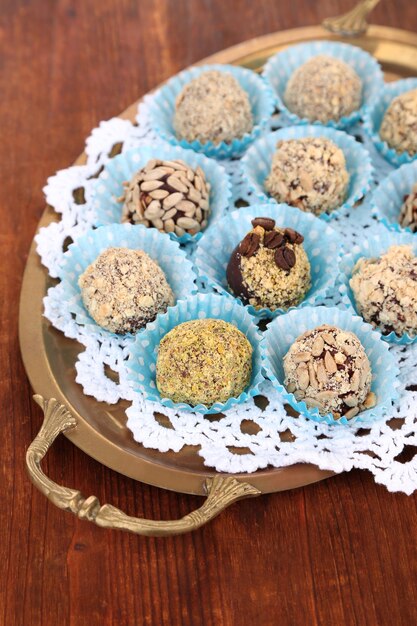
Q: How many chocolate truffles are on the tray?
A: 11